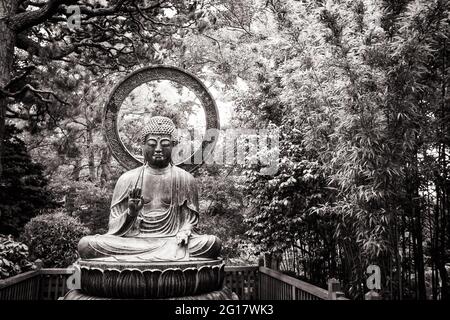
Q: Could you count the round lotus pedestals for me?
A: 1